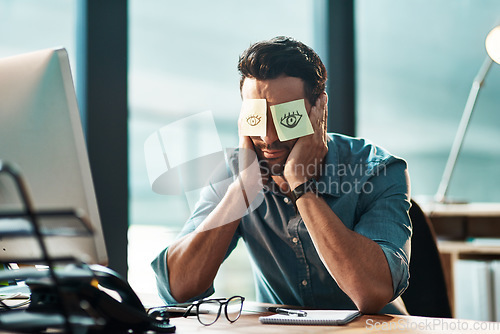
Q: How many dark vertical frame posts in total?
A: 2